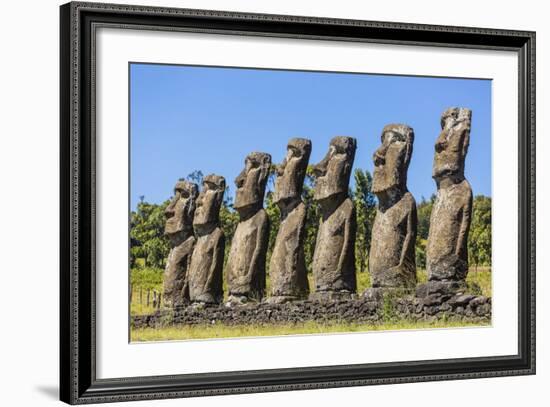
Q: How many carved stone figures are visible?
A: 7